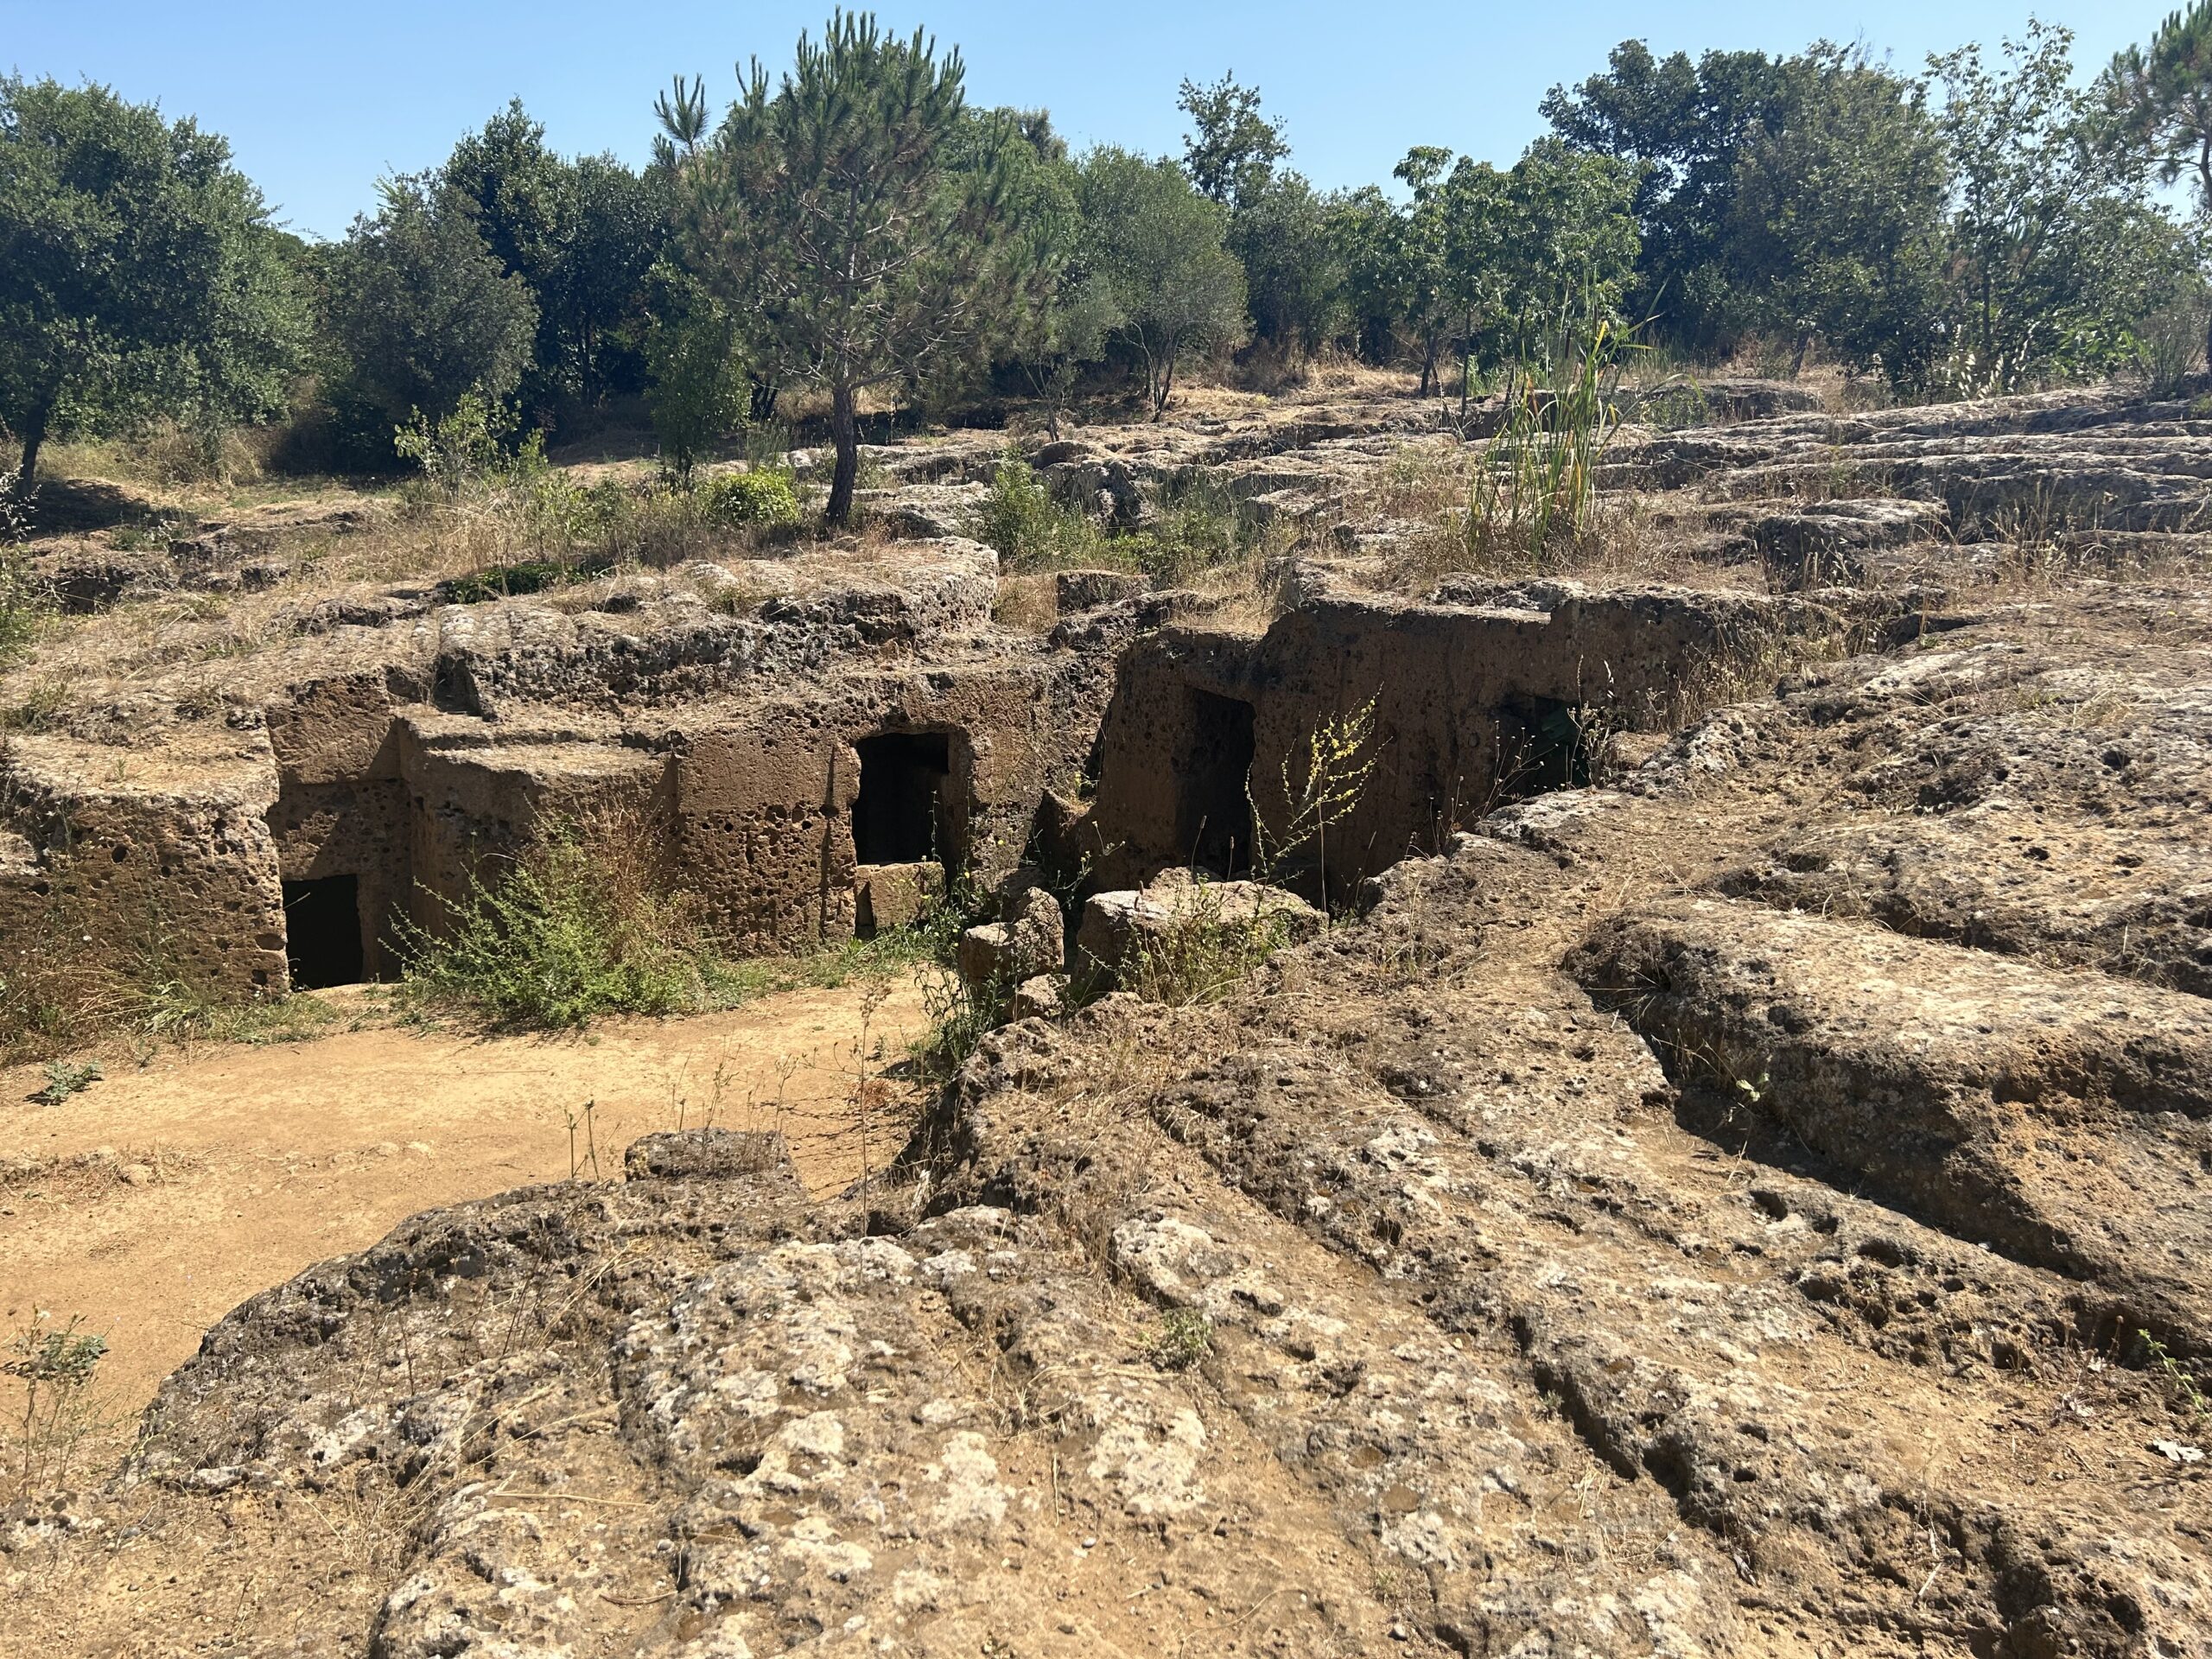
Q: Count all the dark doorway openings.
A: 4